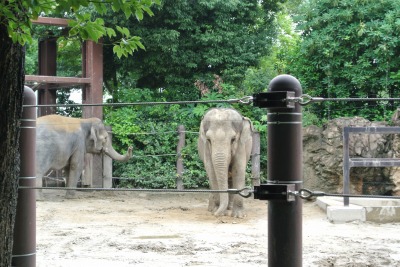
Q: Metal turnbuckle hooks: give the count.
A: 4